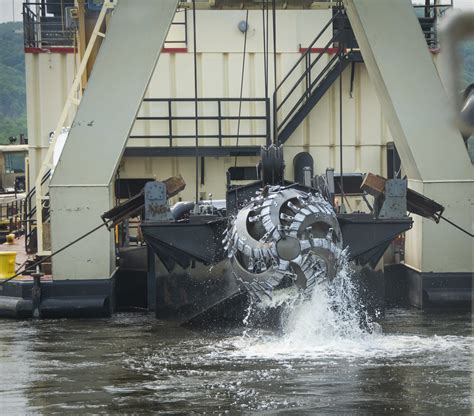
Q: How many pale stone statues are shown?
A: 0